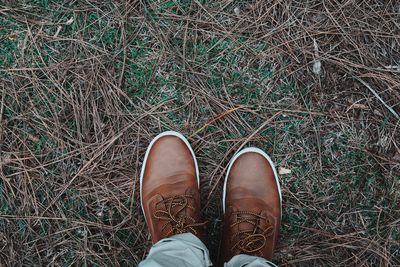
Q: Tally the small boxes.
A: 0